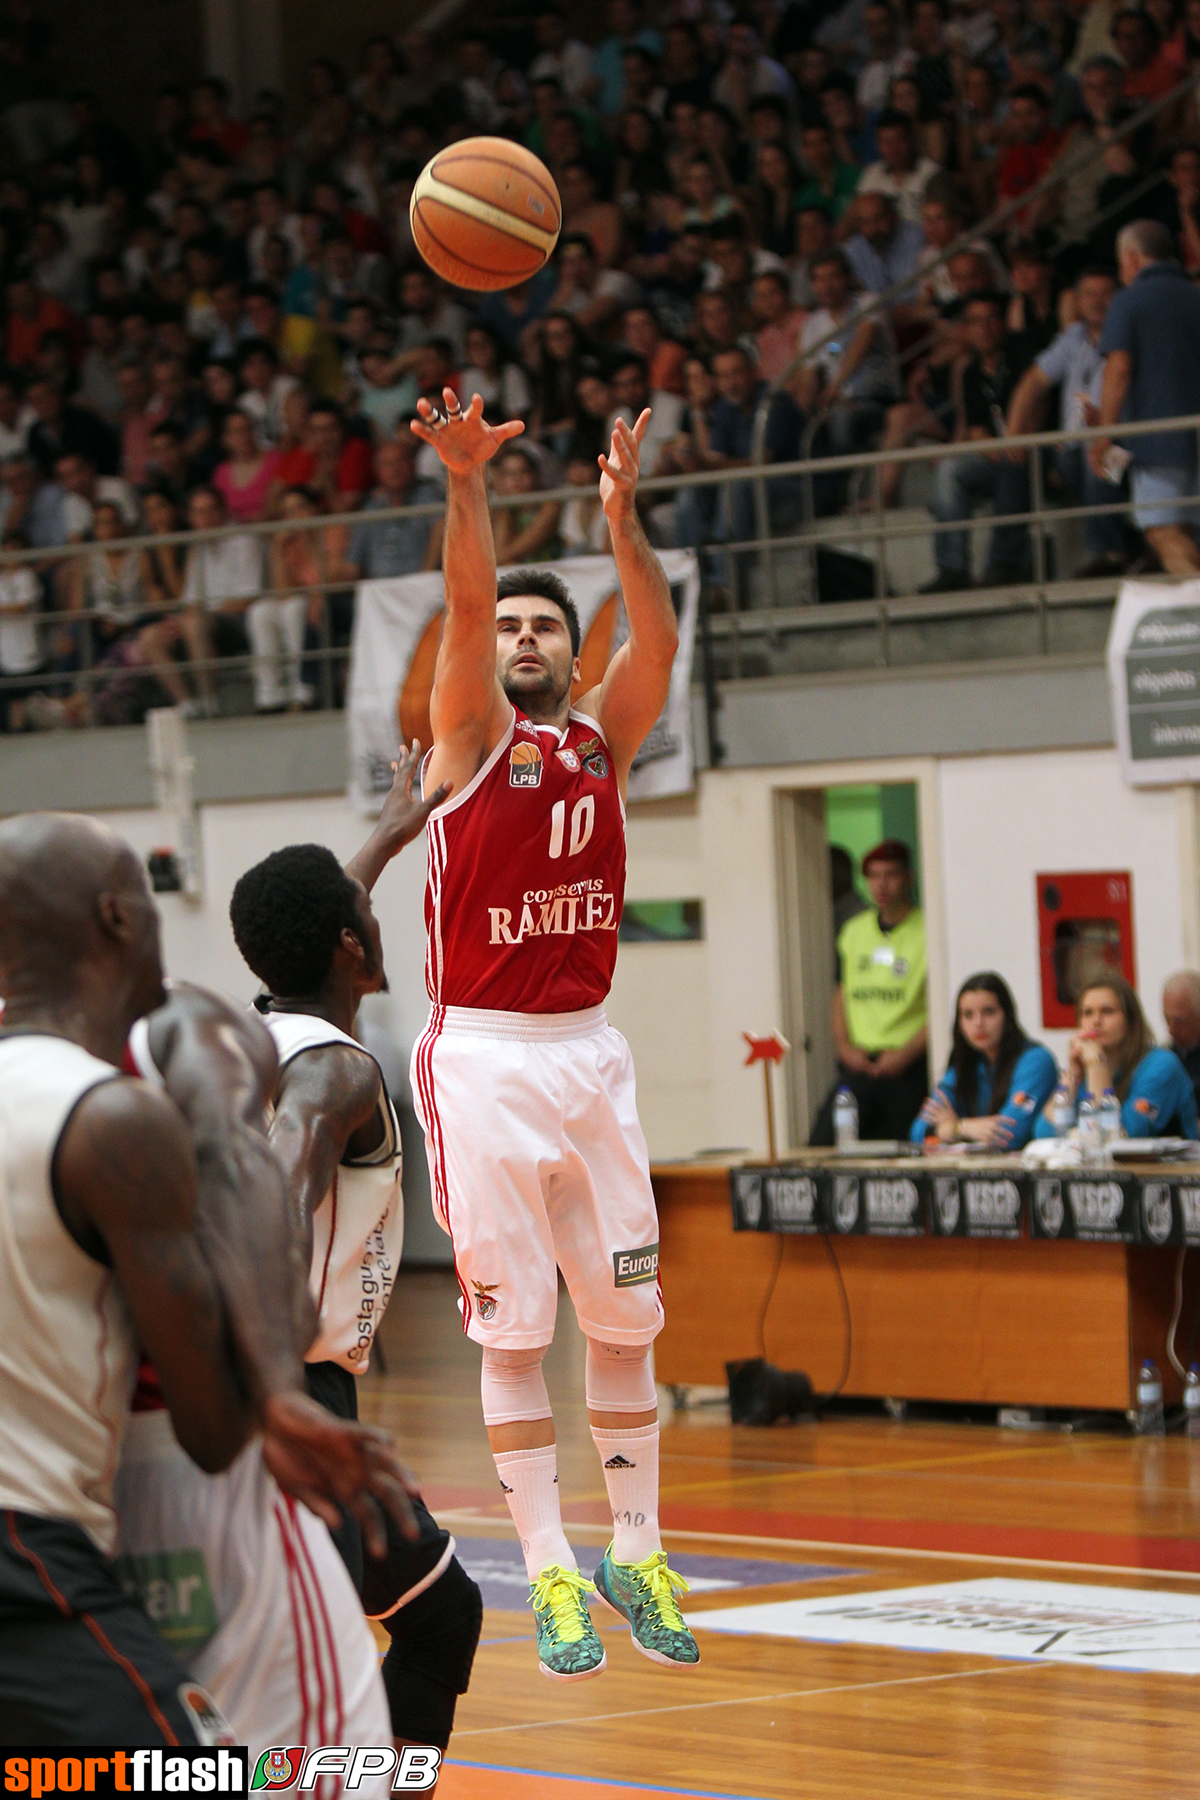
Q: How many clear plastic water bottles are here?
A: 6